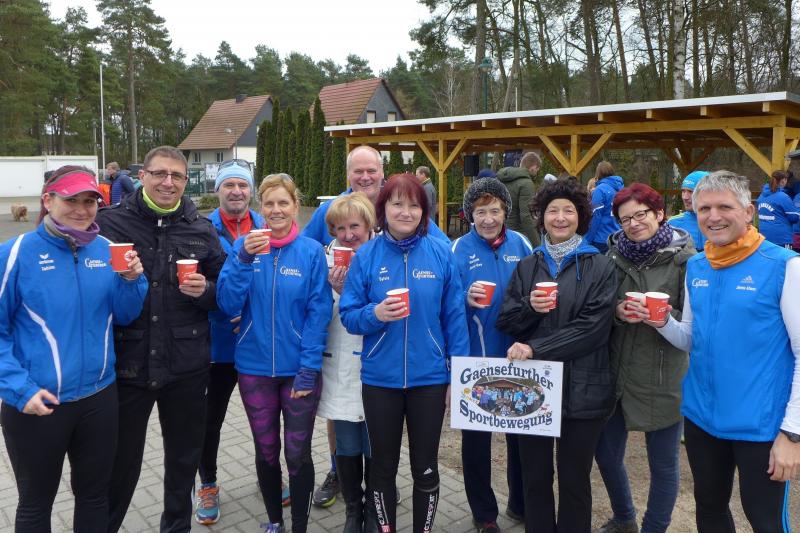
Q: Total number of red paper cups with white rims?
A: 9